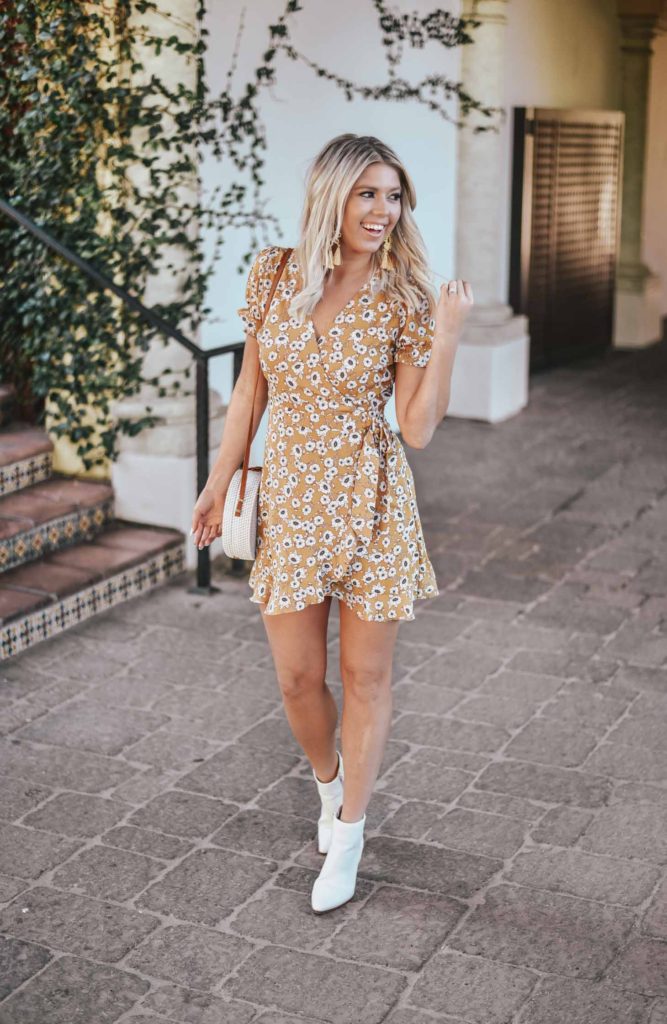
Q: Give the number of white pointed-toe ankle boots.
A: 2